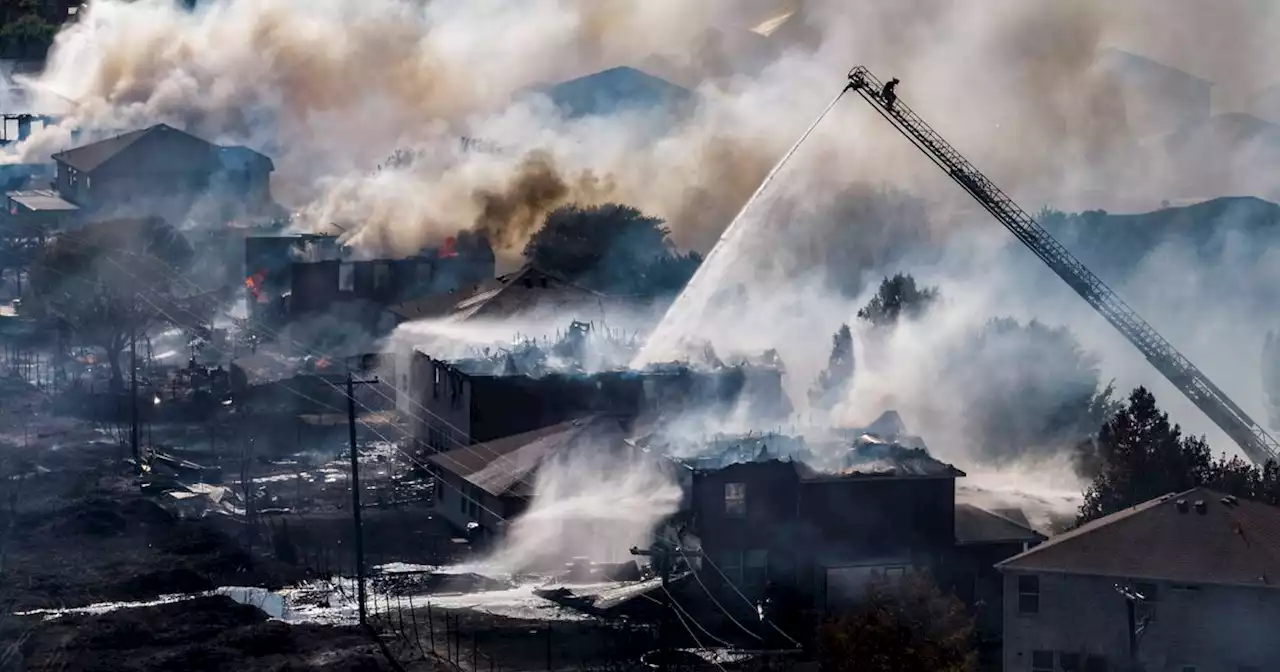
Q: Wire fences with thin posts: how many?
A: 1